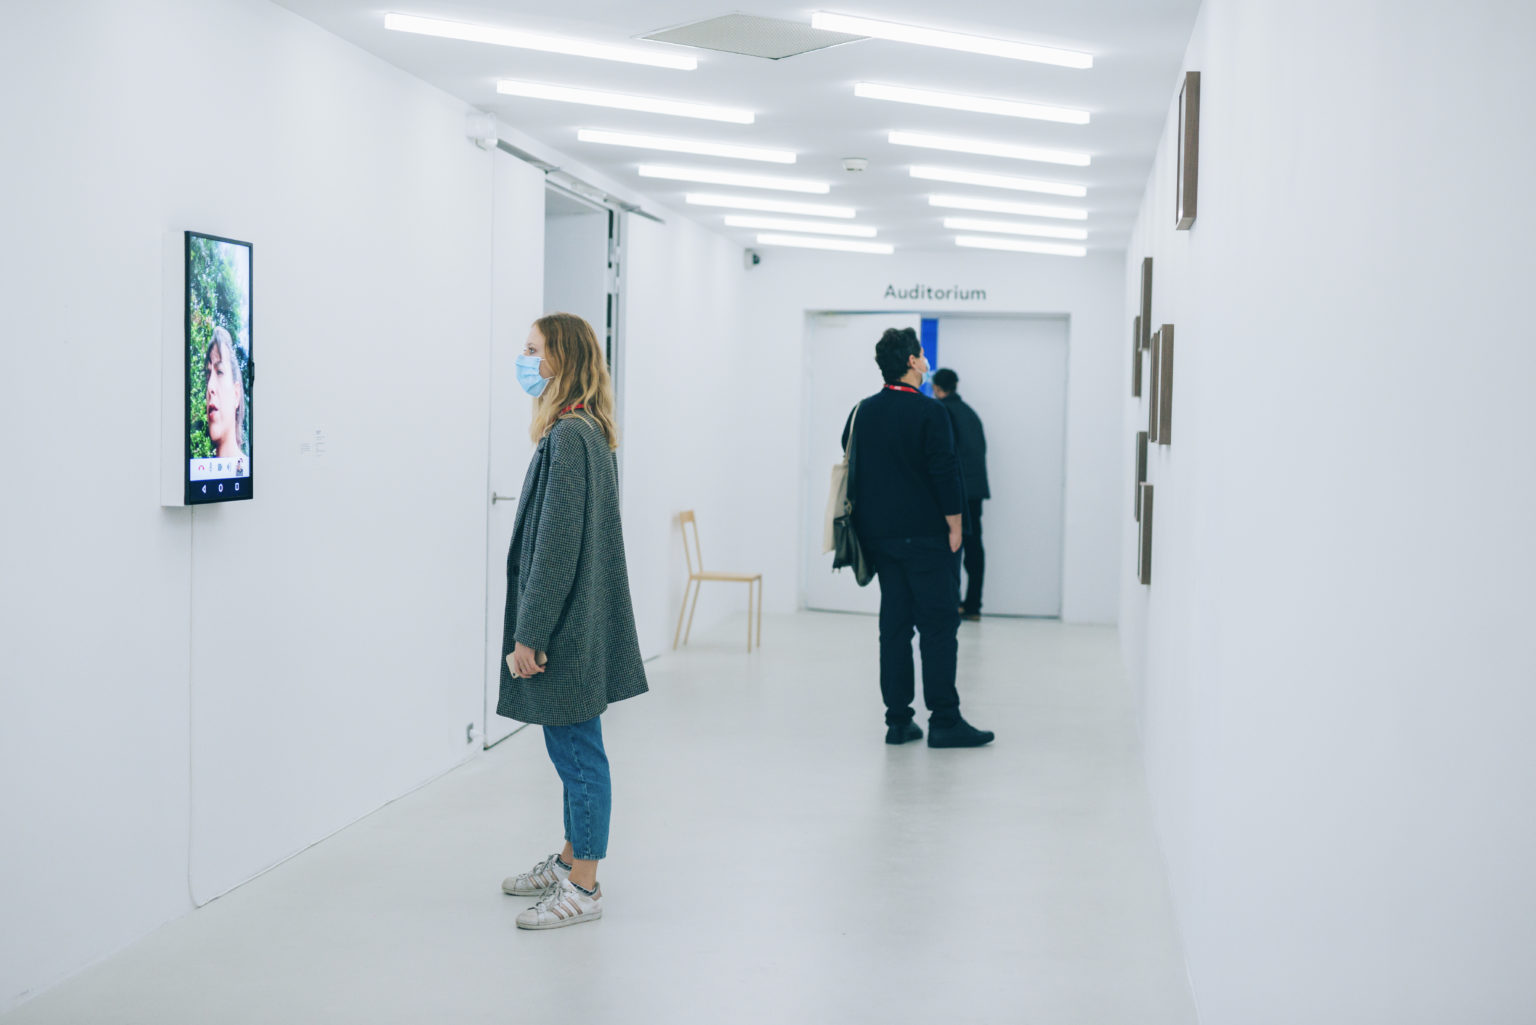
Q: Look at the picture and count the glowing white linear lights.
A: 14